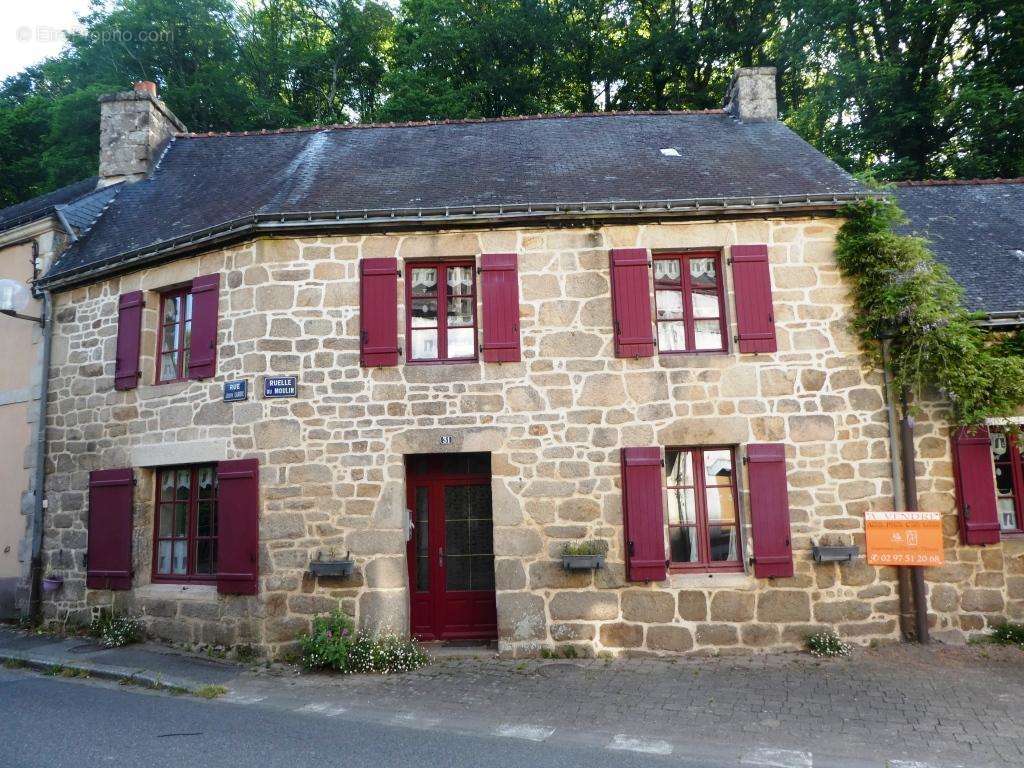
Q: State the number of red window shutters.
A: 11